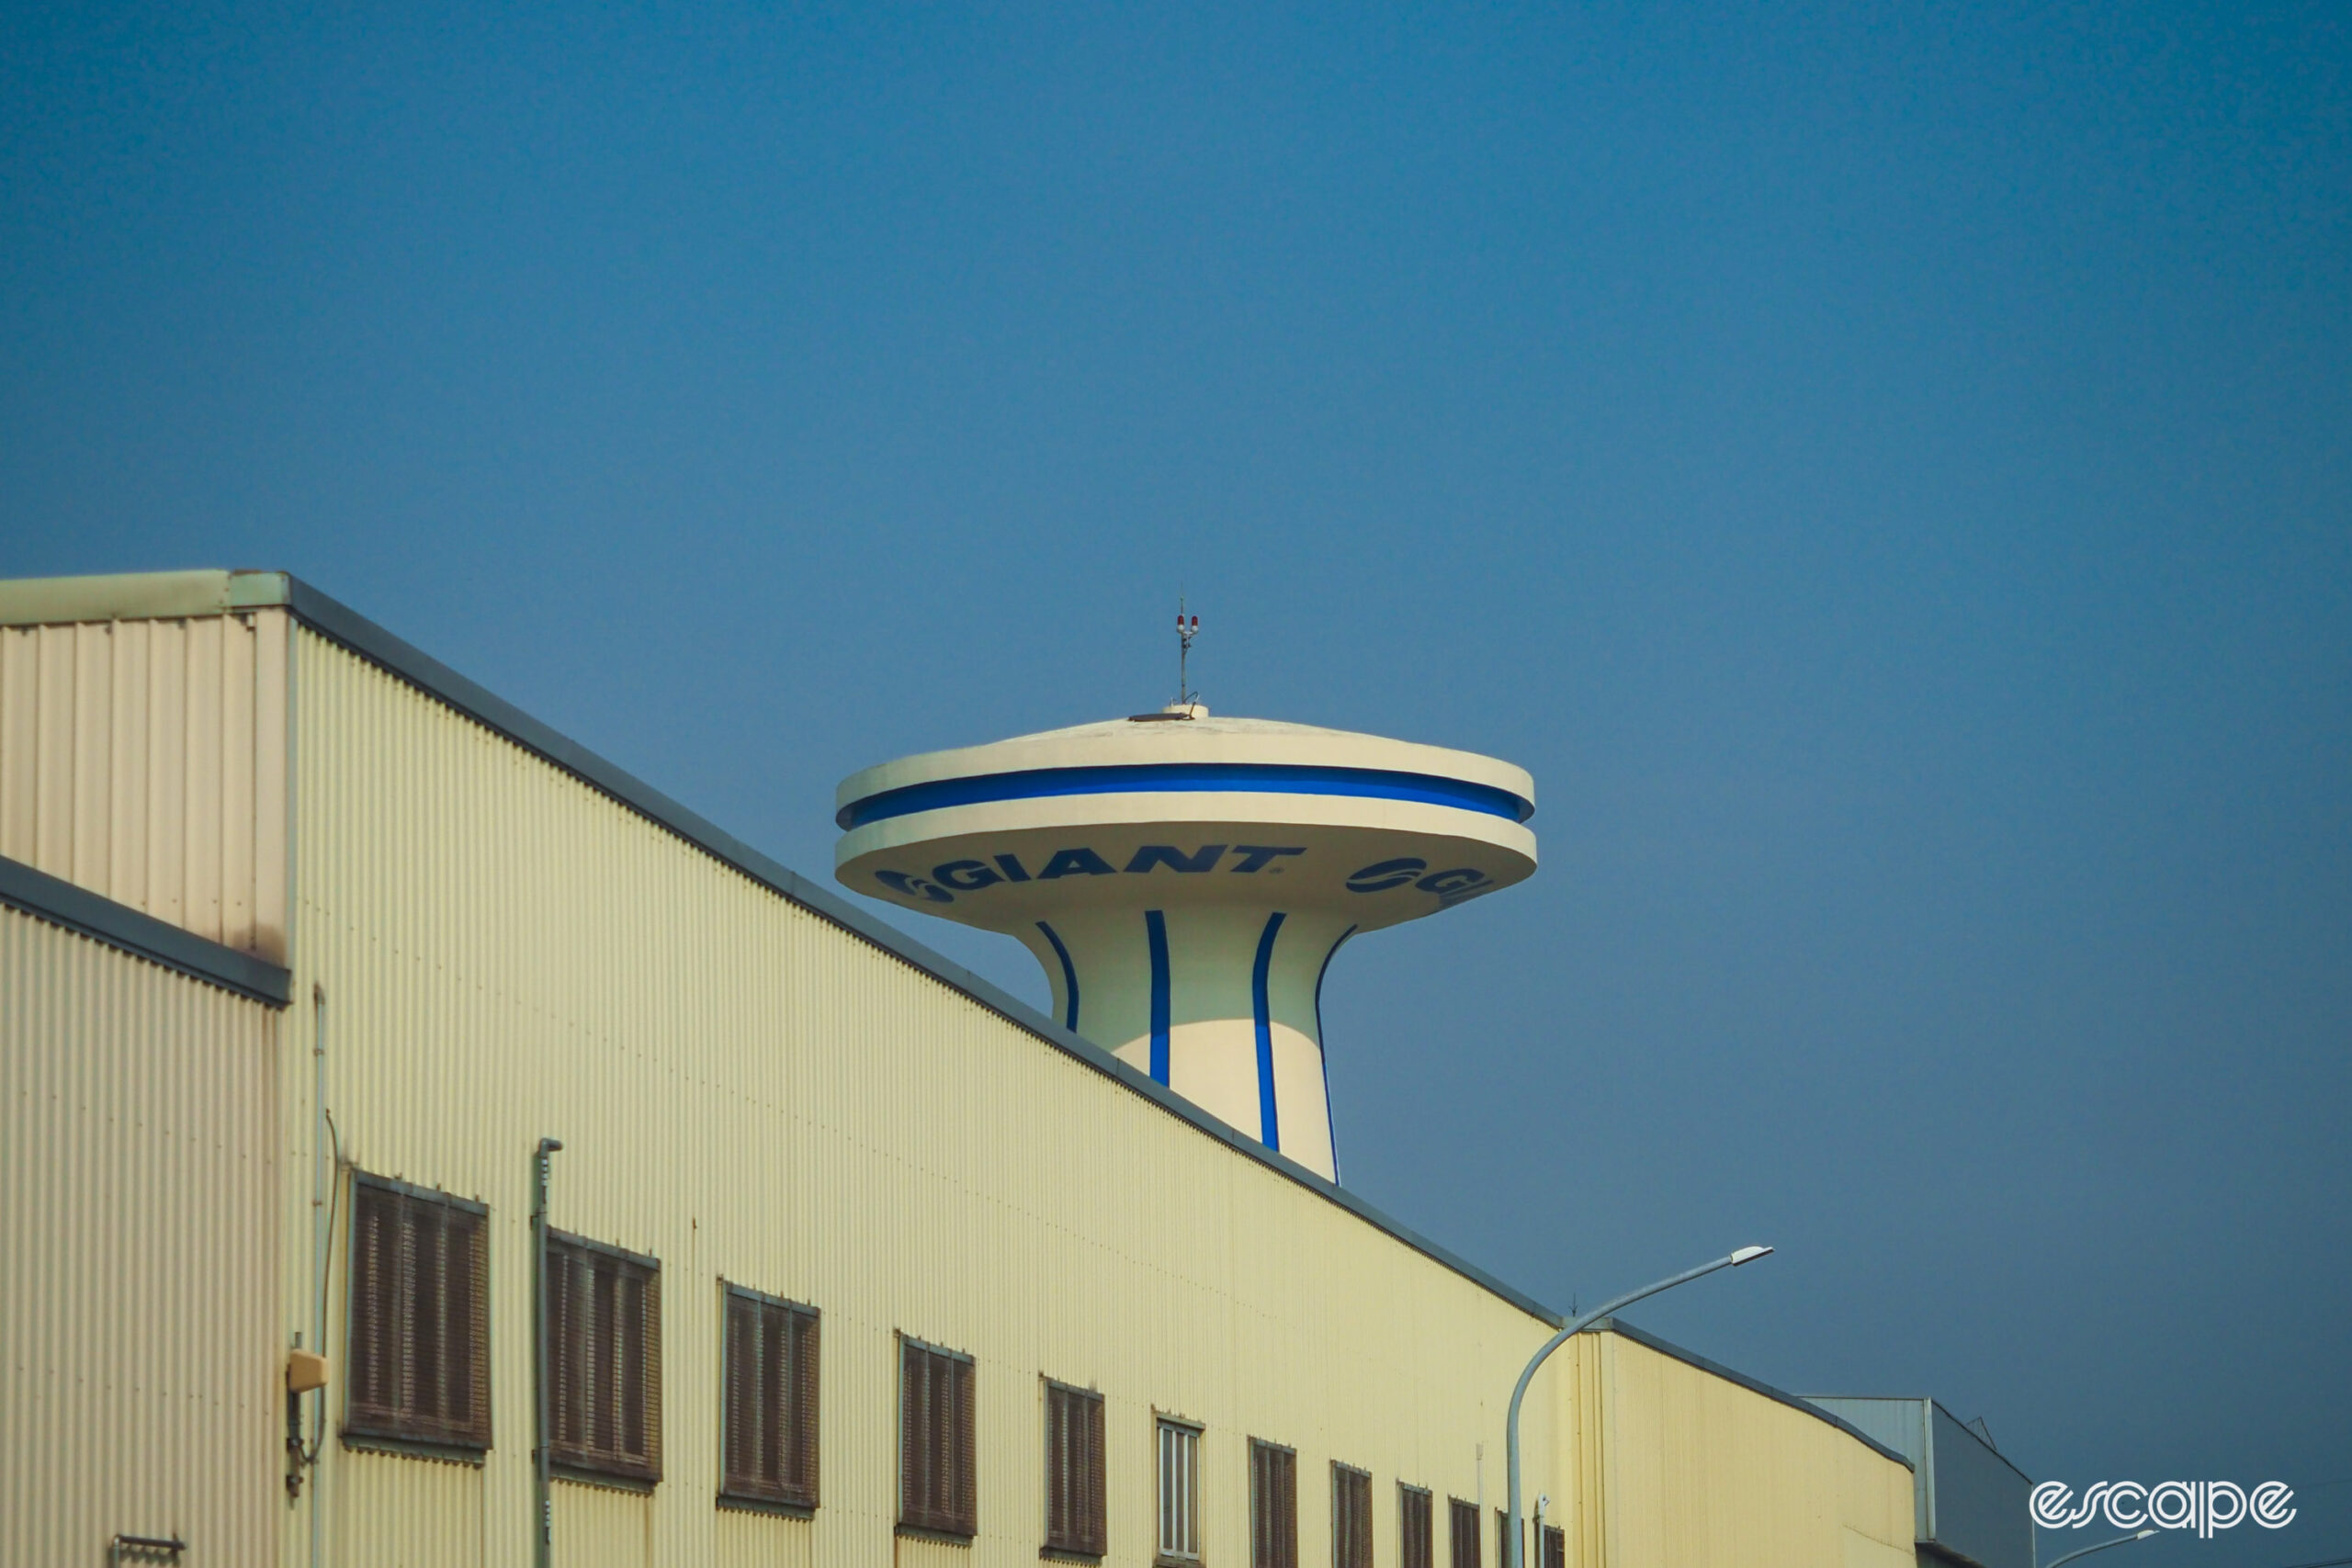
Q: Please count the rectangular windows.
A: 12